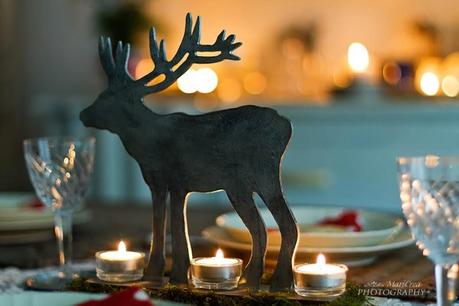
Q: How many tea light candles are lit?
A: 3